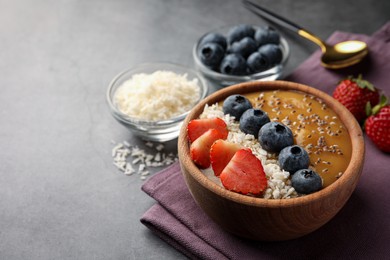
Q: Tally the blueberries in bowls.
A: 13